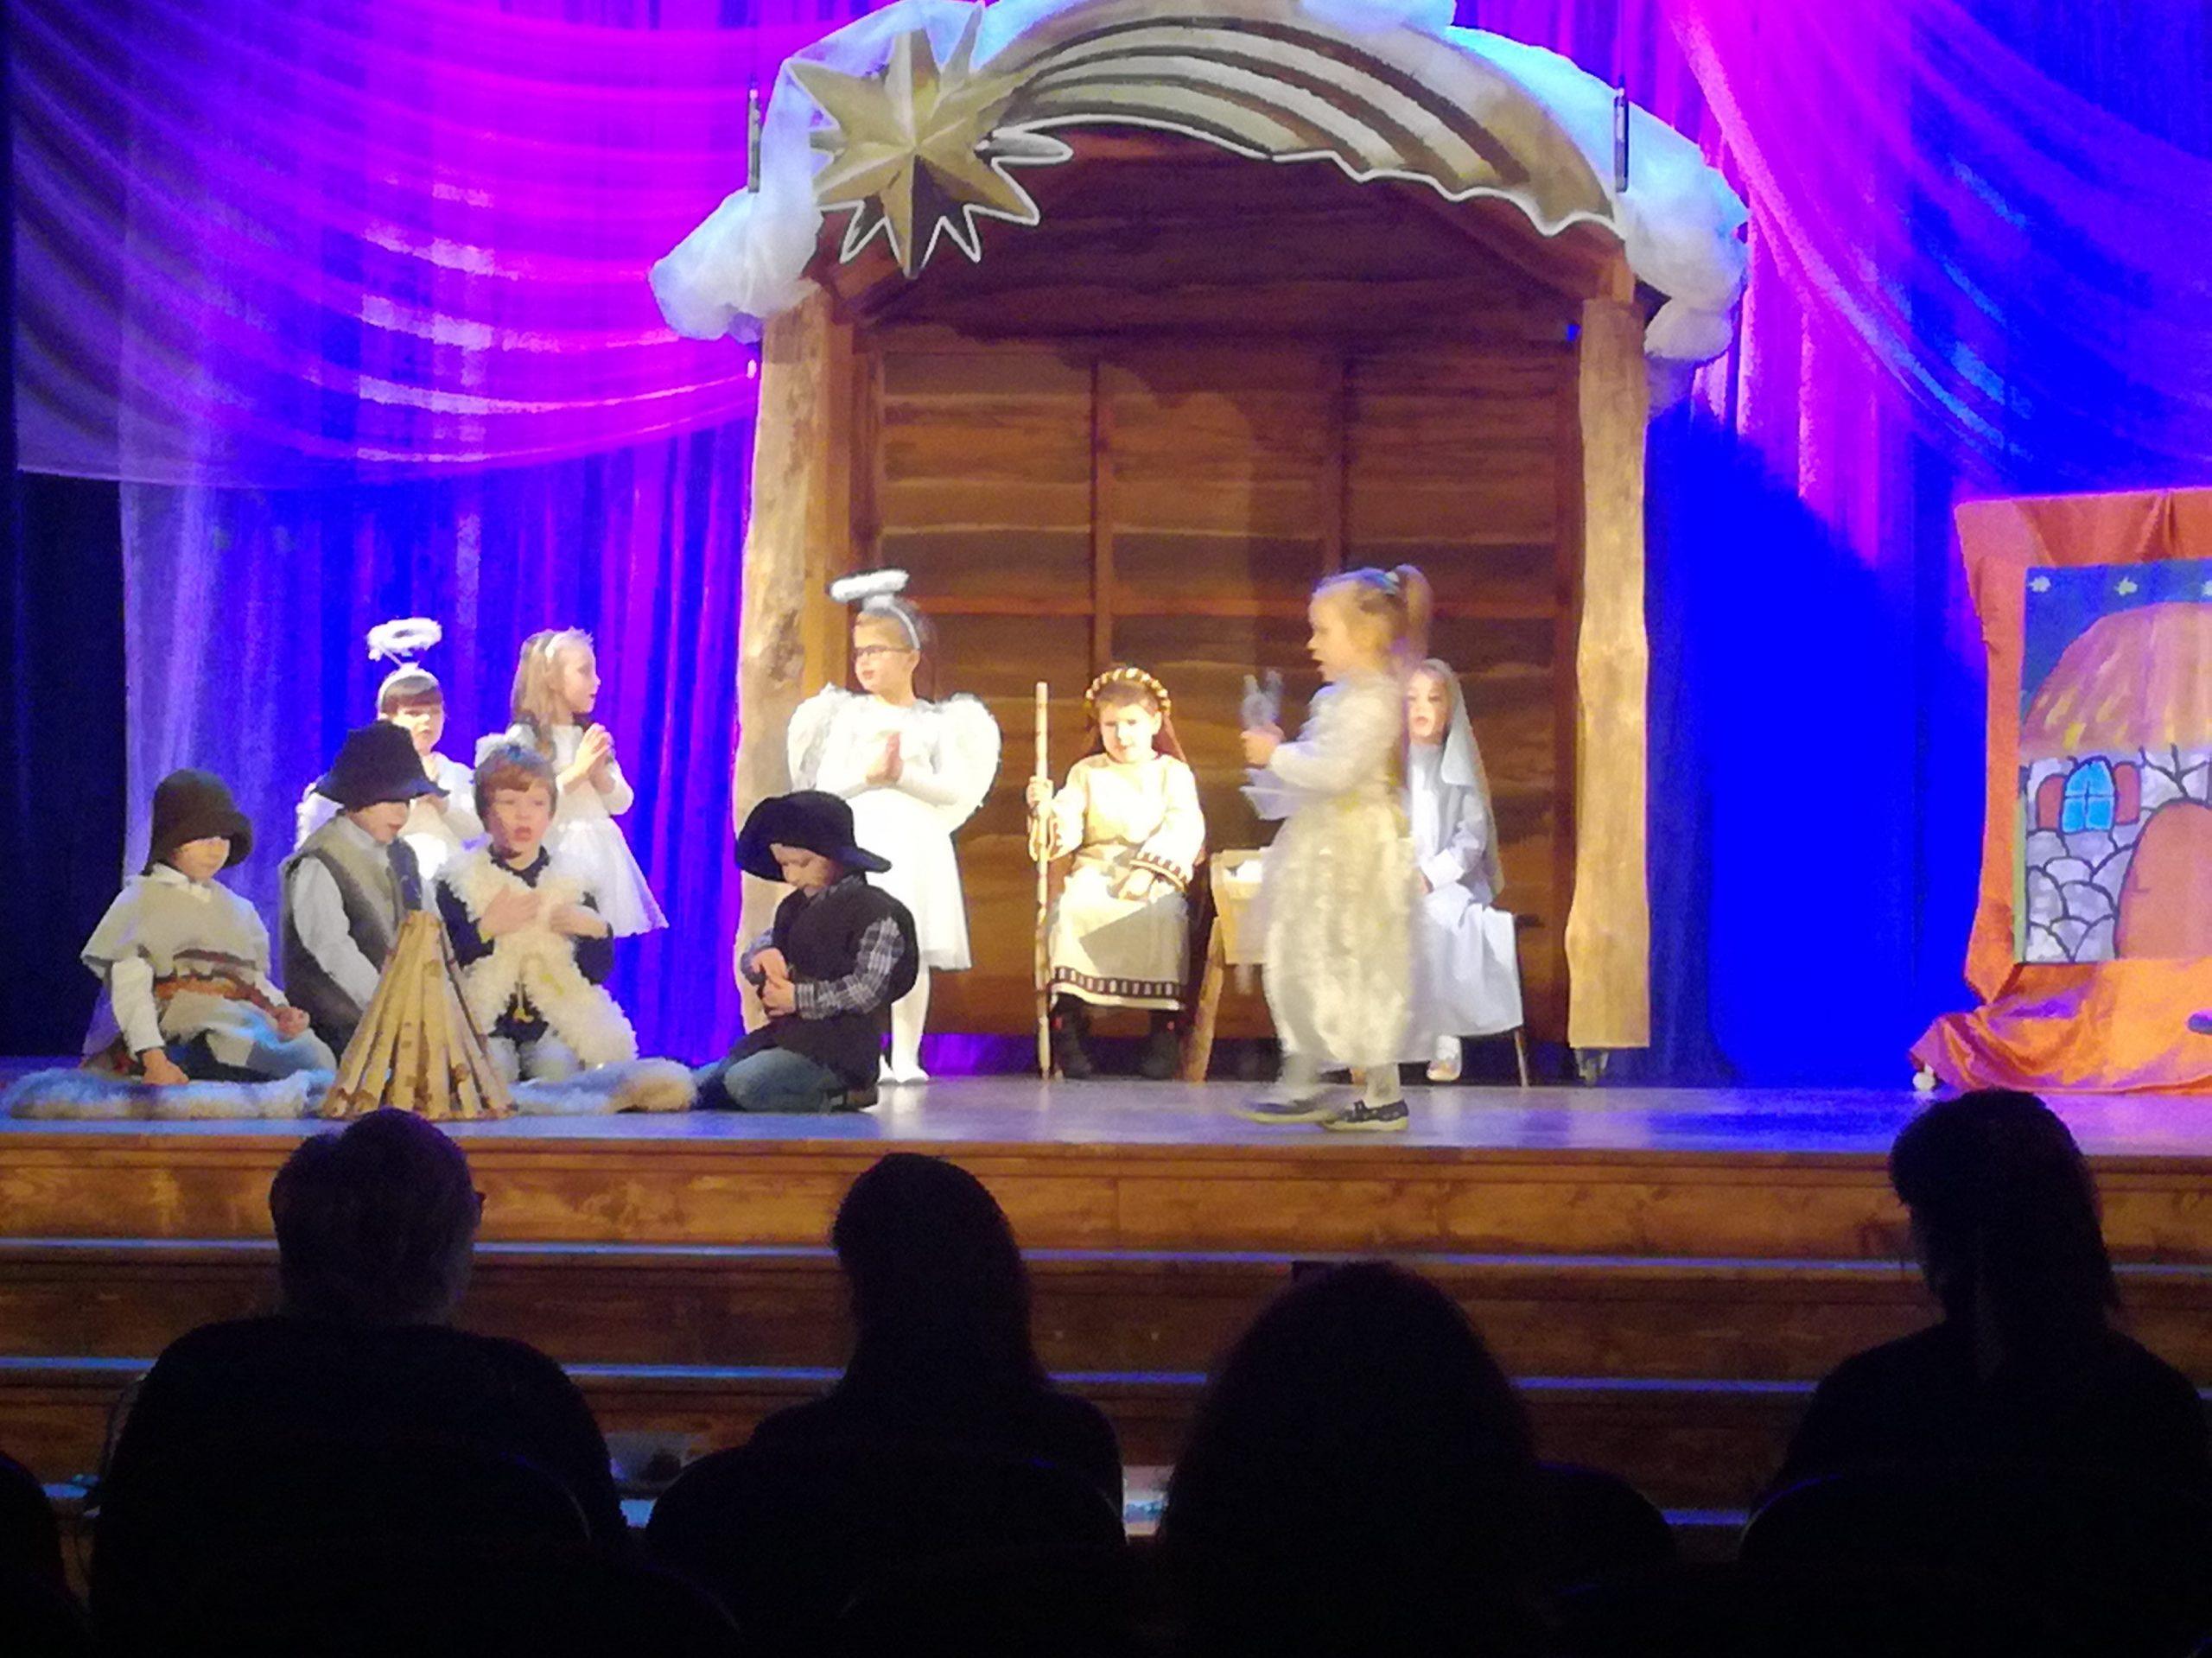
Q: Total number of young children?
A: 10